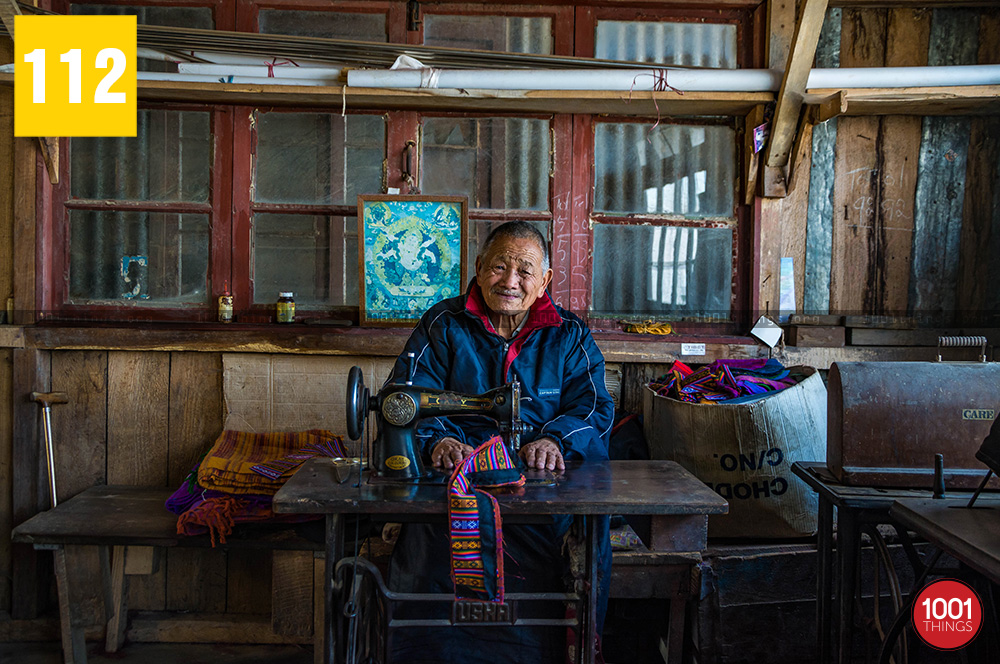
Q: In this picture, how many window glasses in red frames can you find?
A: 12